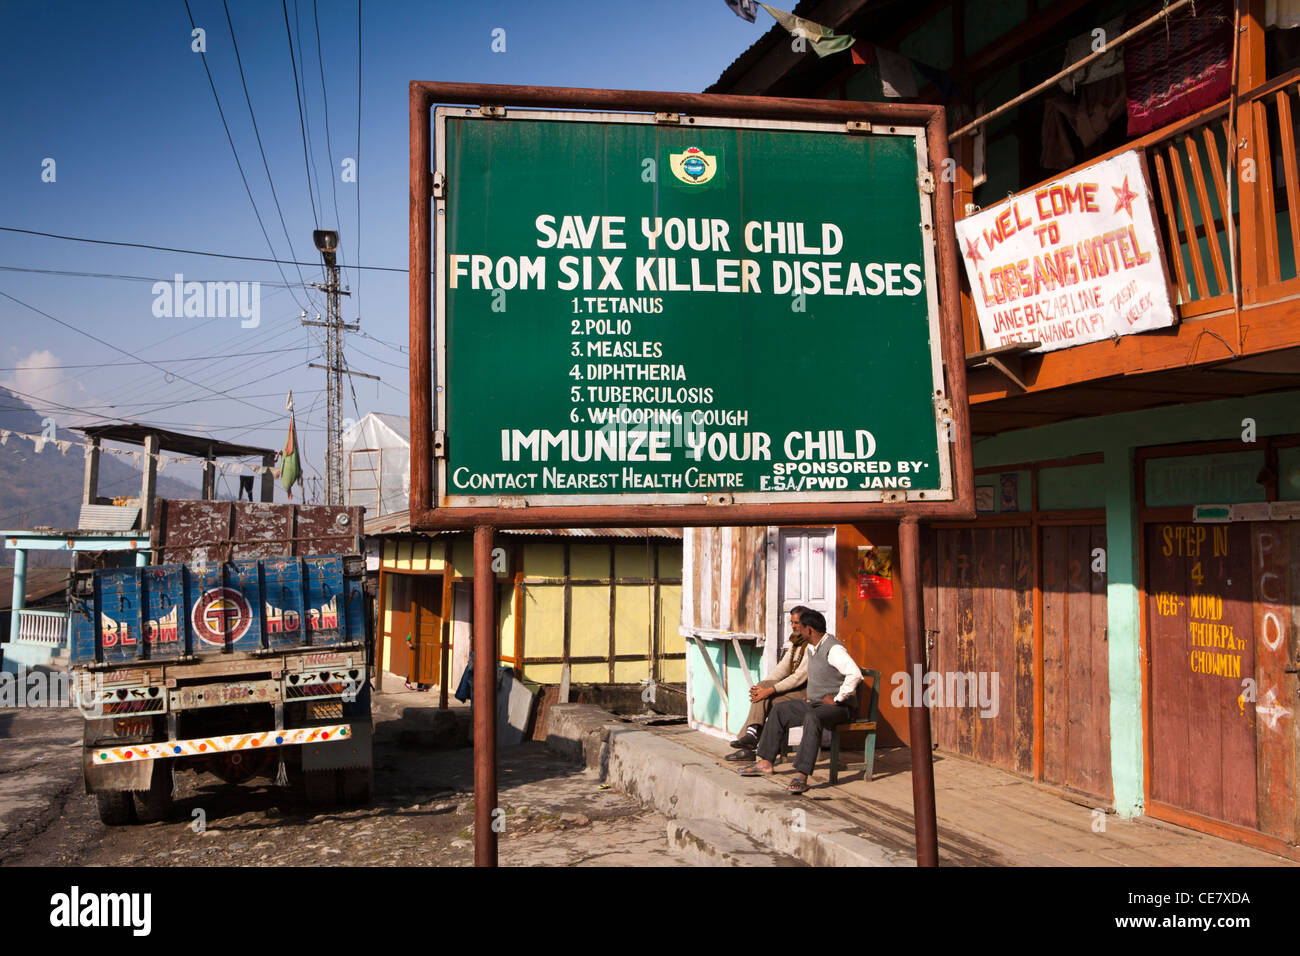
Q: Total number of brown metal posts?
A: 2